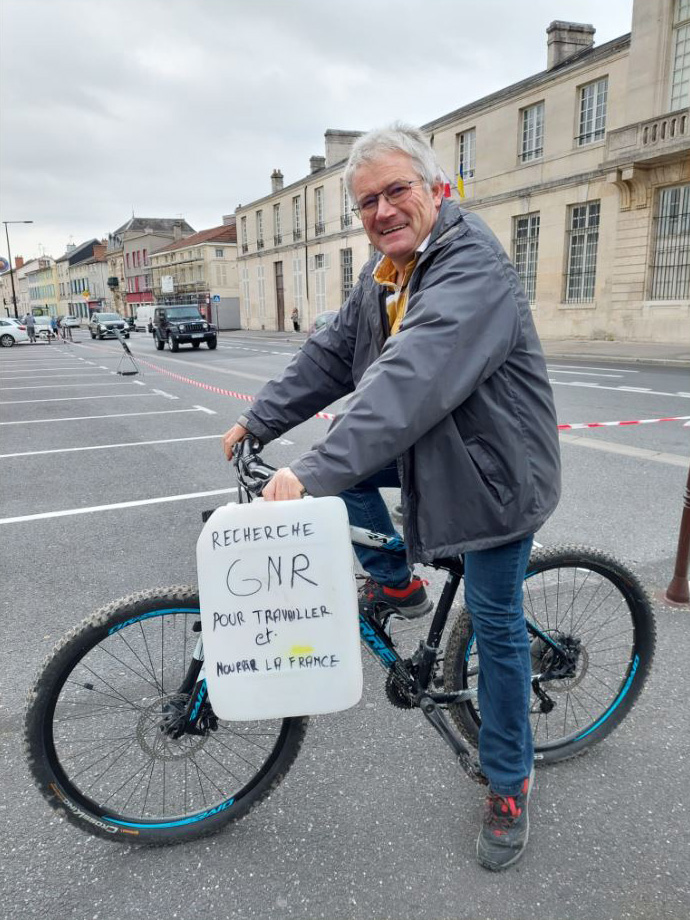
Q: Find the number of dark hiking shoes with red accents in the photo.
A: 2